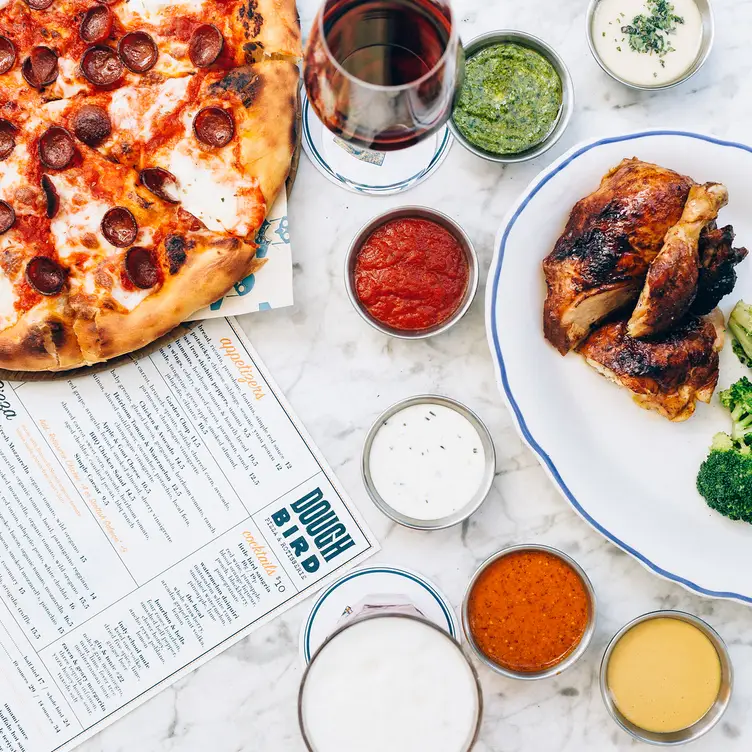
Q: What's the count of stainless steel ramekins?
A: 6